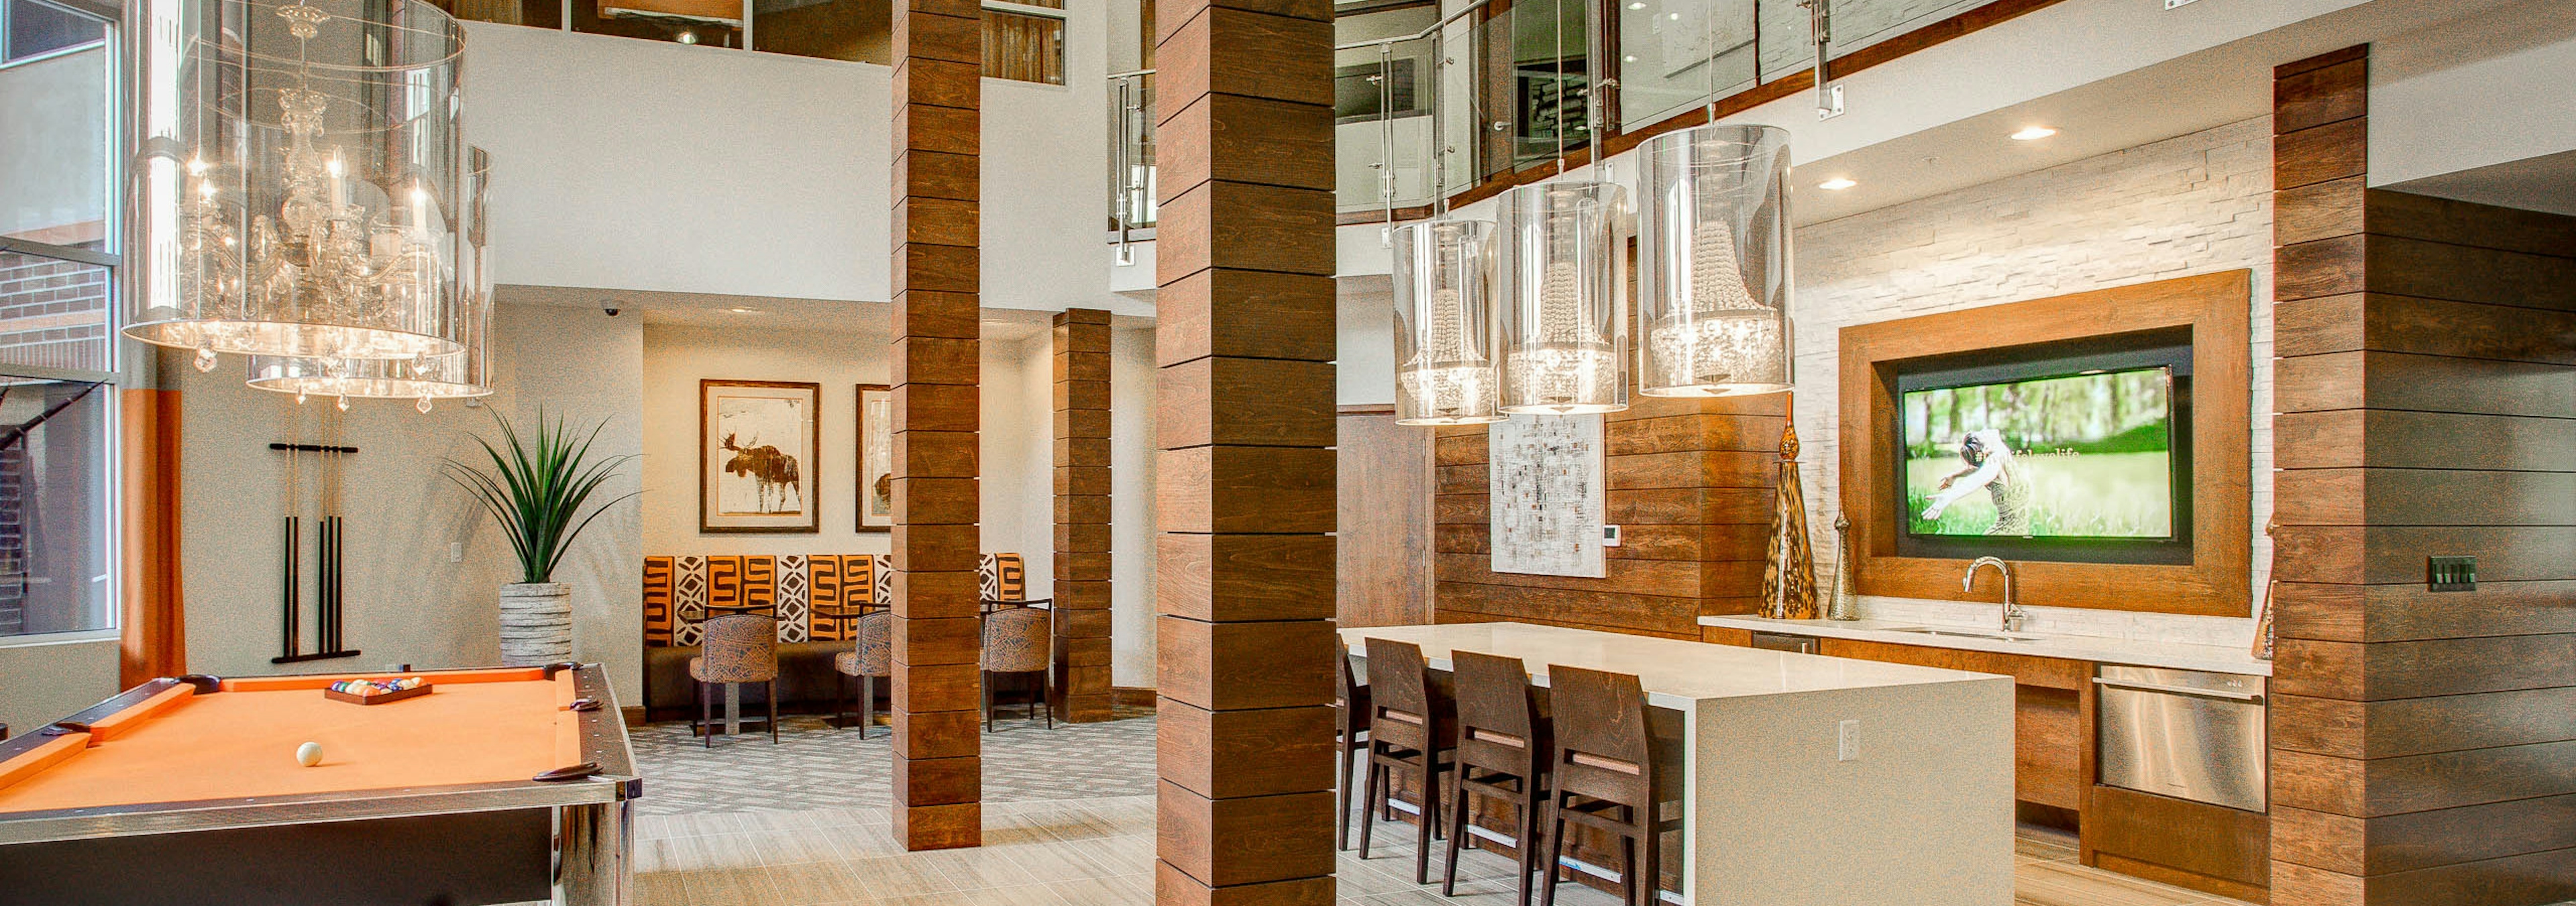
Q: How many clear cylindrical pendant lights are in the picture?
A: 5